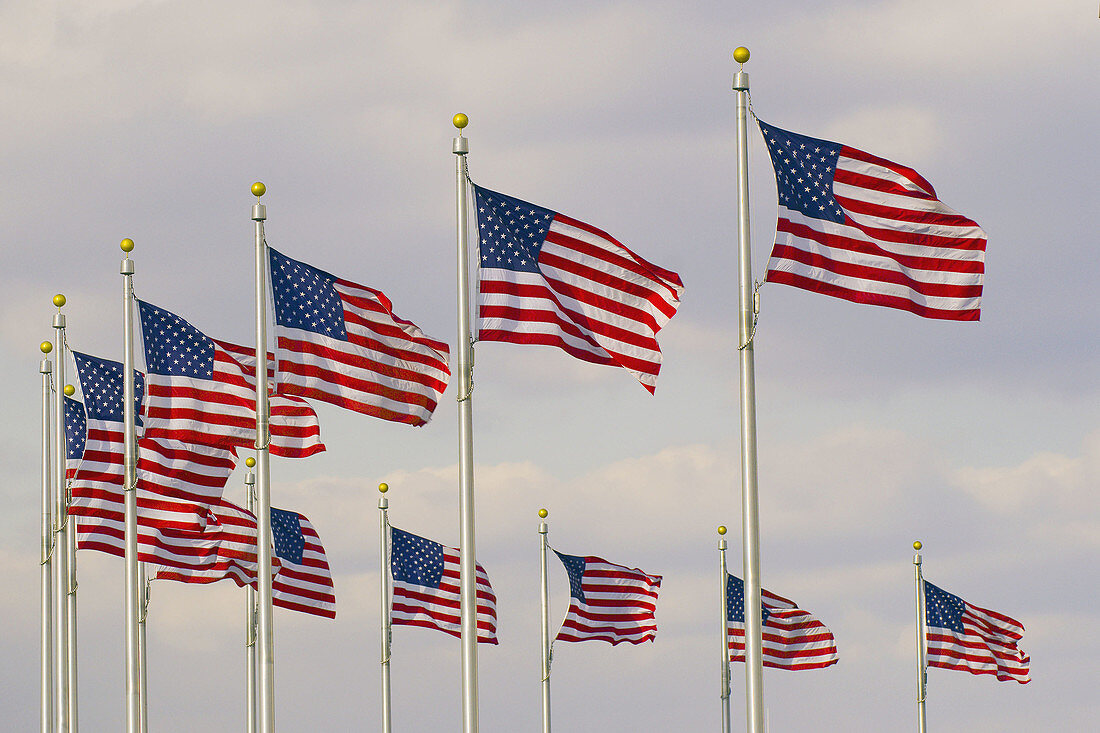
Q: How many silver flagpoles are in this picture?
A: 13